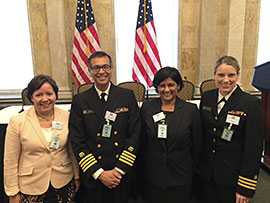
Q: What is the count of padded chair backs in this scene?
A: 5